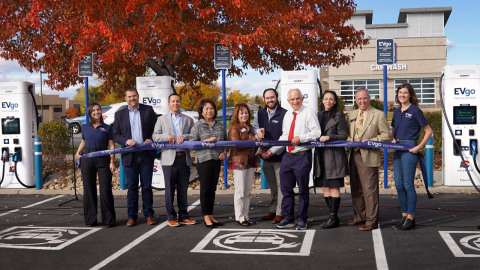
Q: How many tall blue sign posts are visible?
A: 3